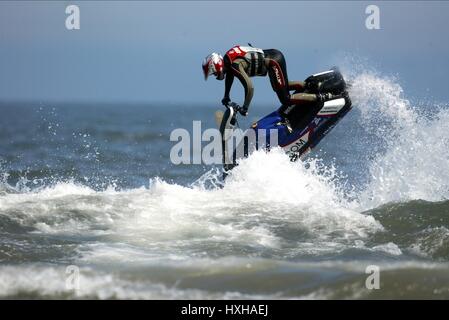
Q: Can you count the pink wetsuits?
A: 0